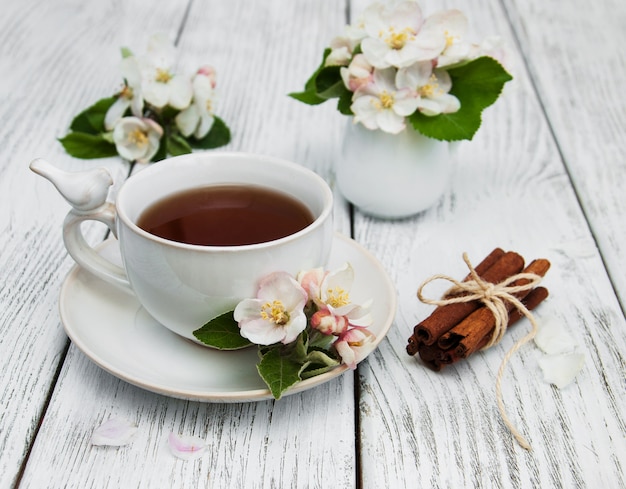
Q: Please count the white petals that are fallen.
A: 2